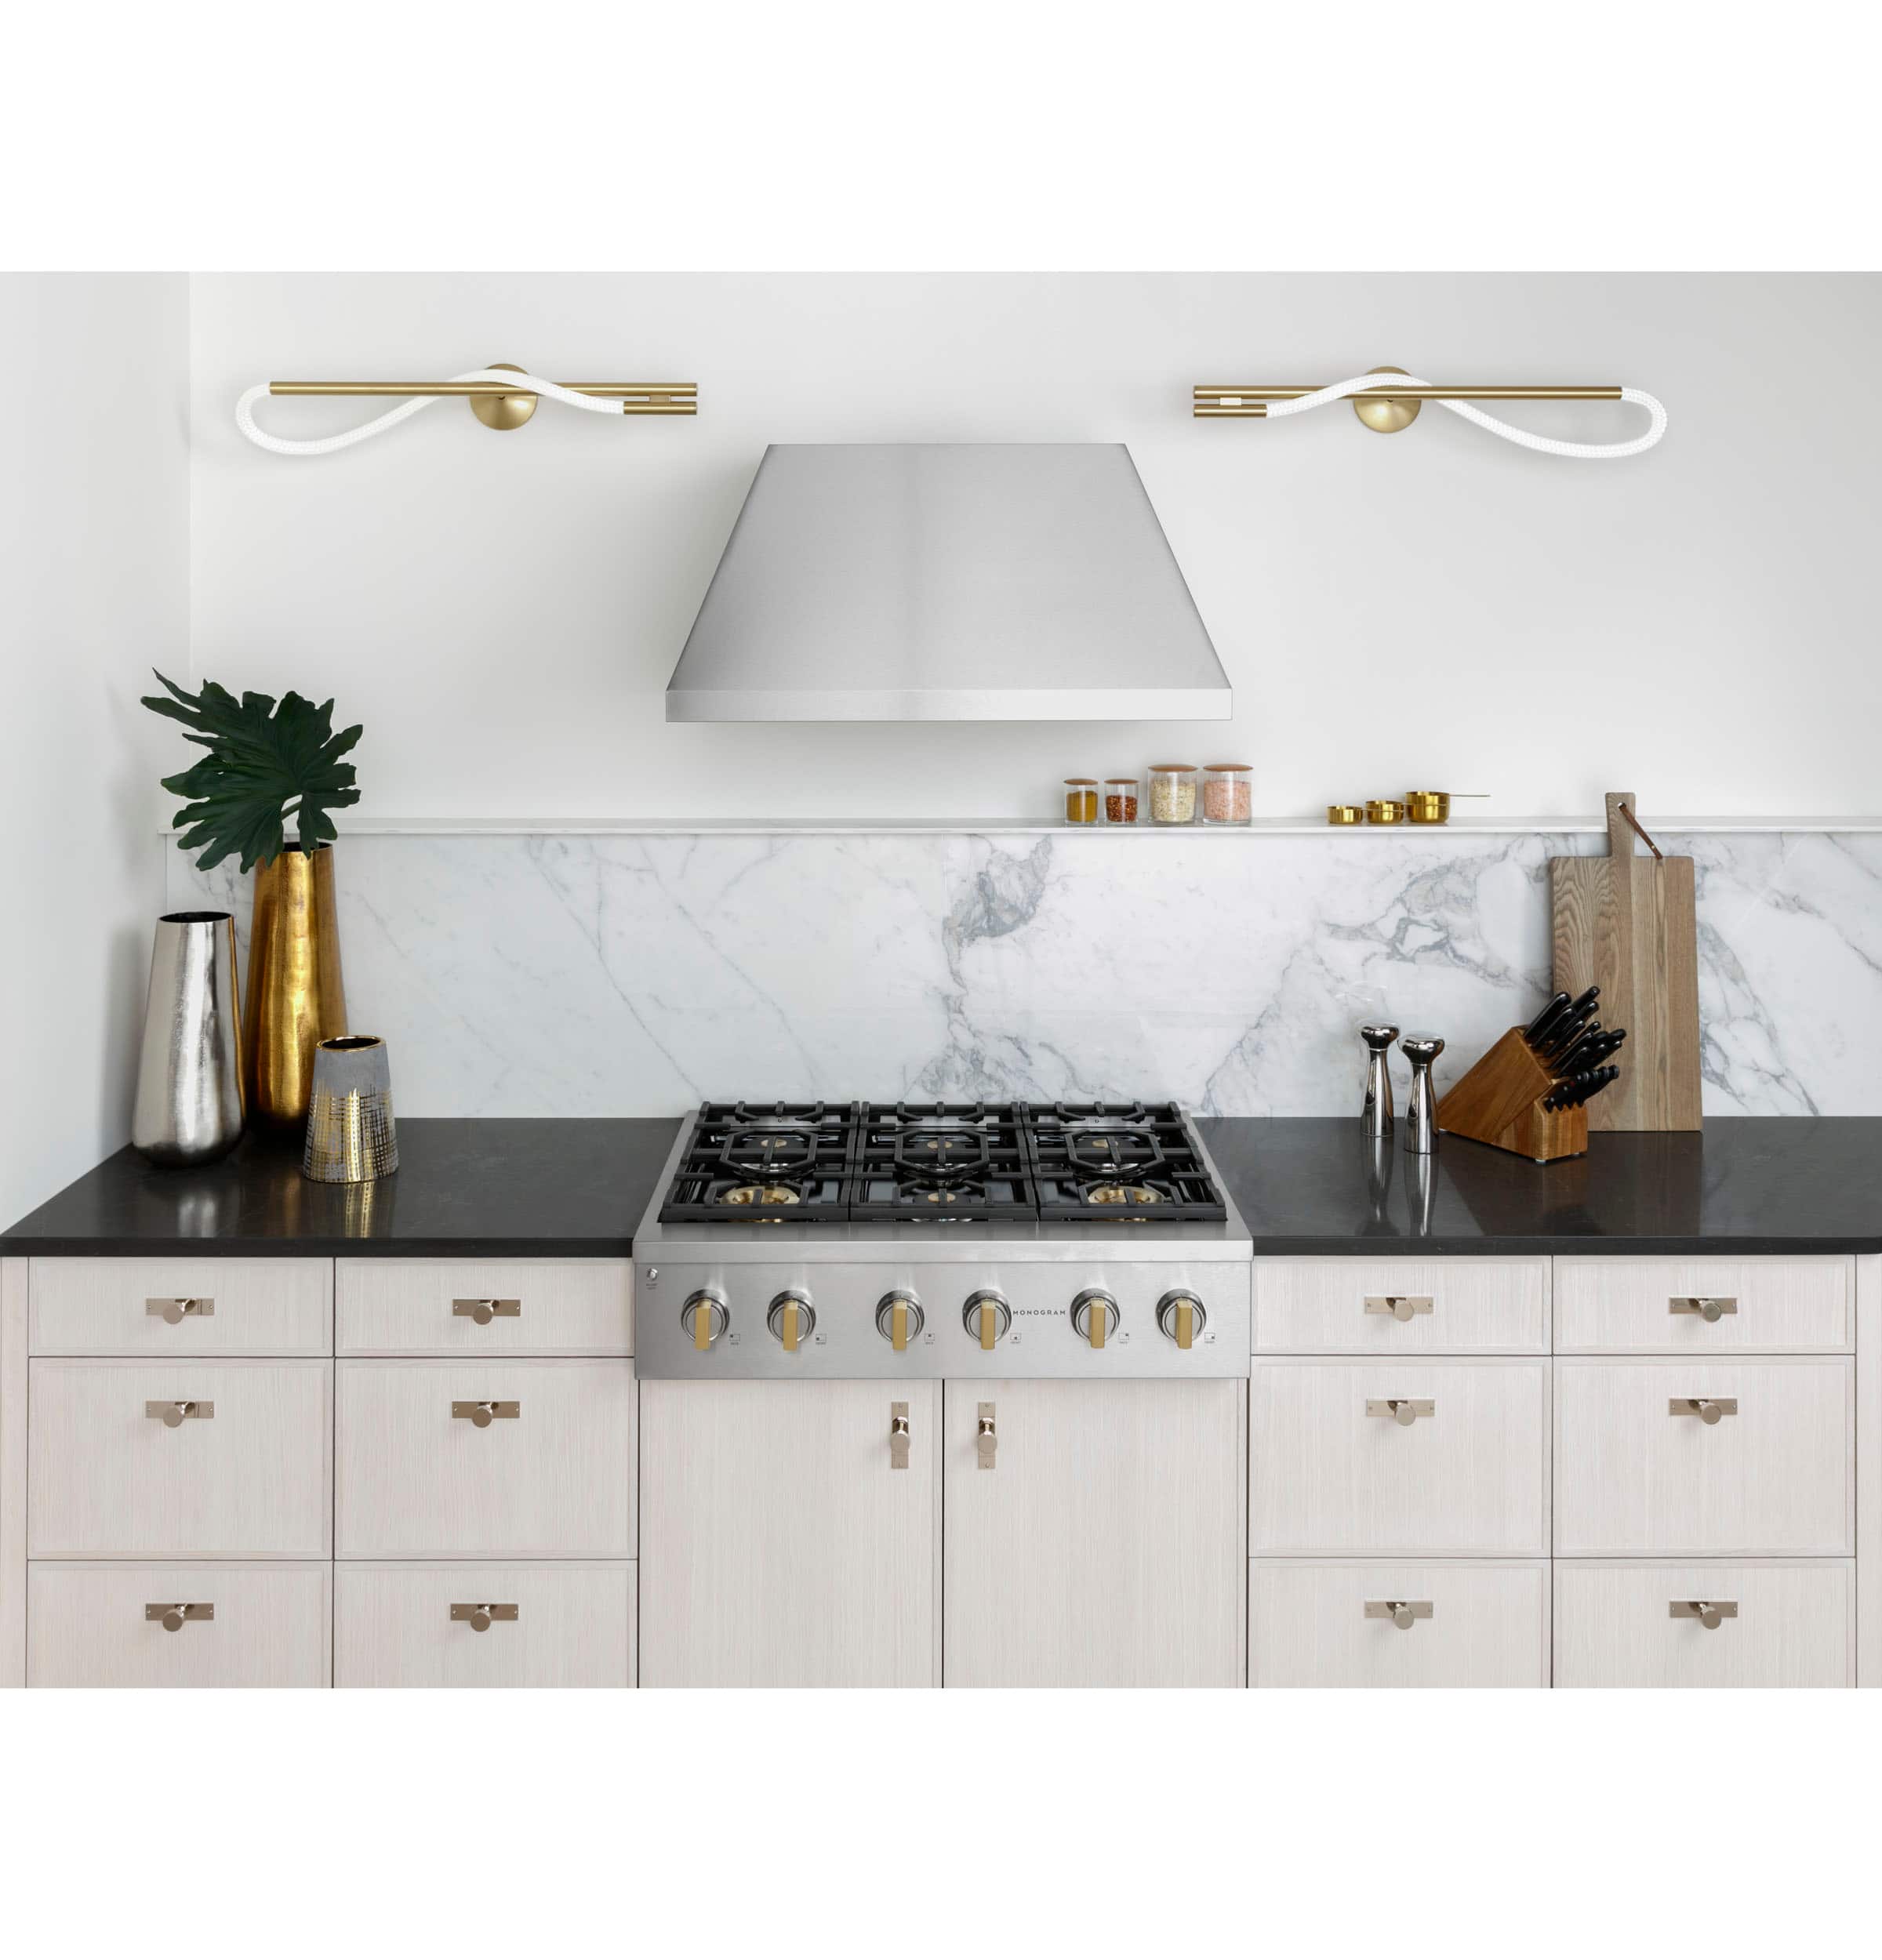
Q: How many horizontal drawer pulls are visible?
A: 12